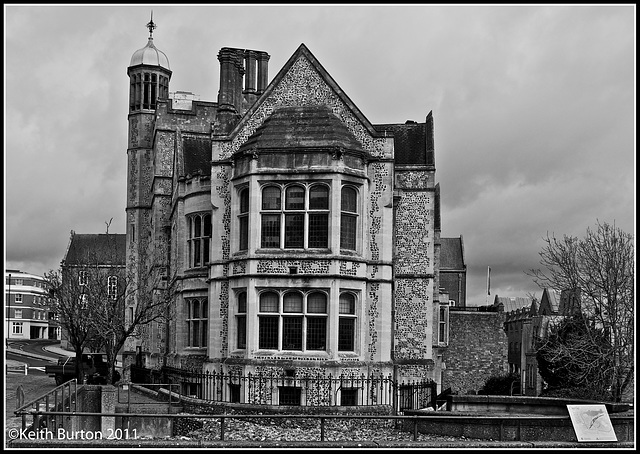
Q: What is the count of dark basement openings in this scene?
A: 3